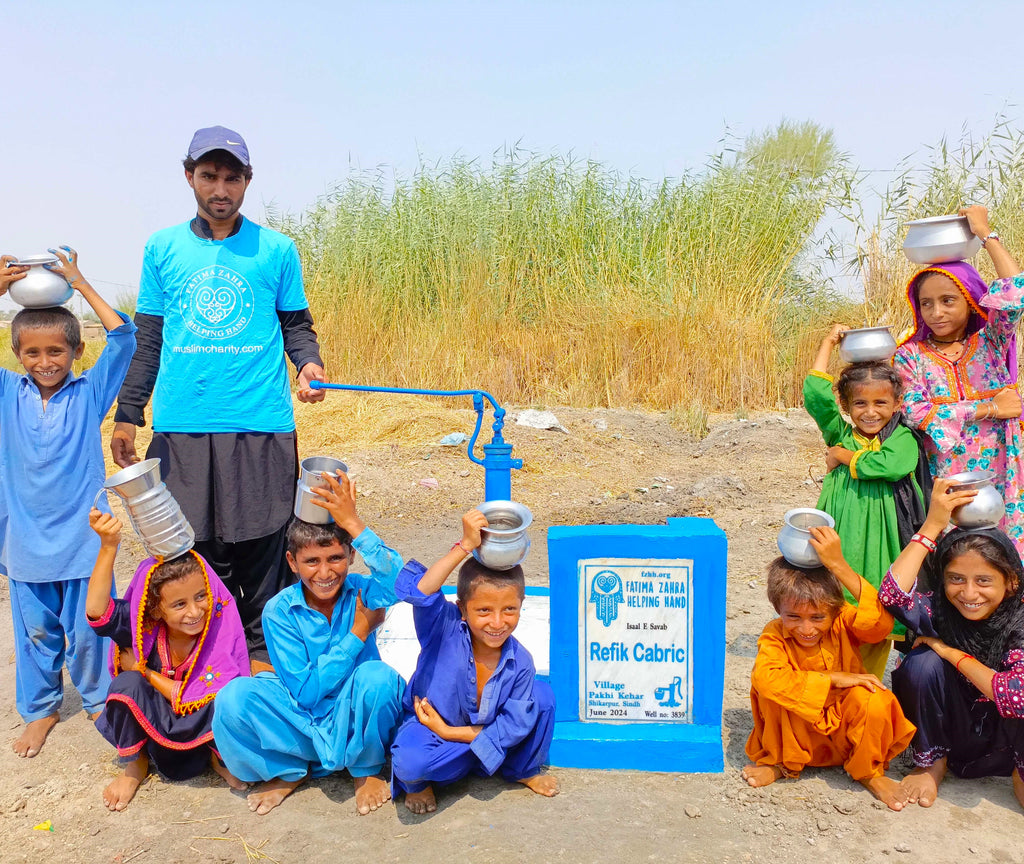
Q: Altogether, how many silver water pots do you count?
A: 8